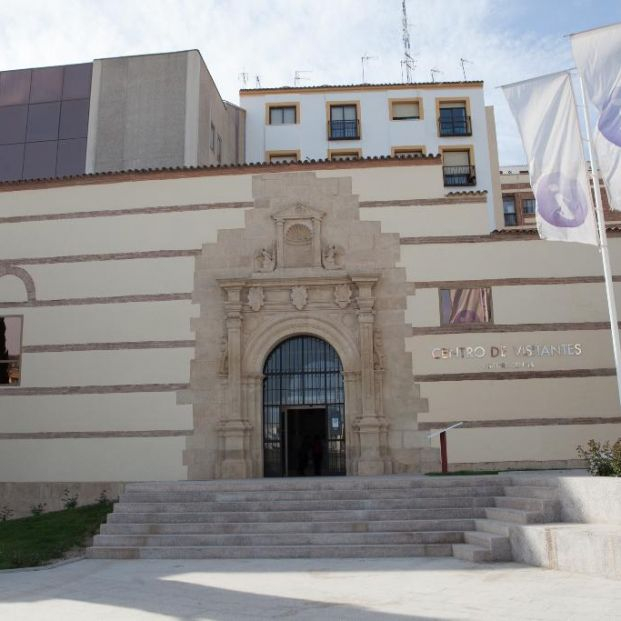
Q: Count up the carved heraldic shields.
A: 3